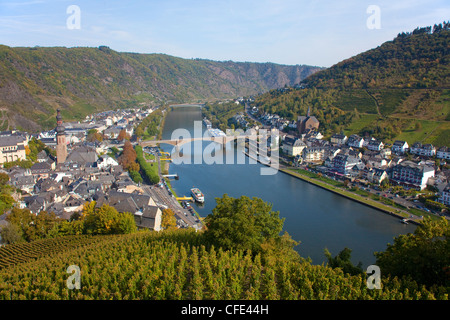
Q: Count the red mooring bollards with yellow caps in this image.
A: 0